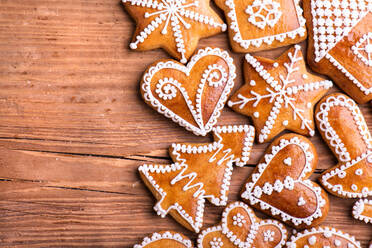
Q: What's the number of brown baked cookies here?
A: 12